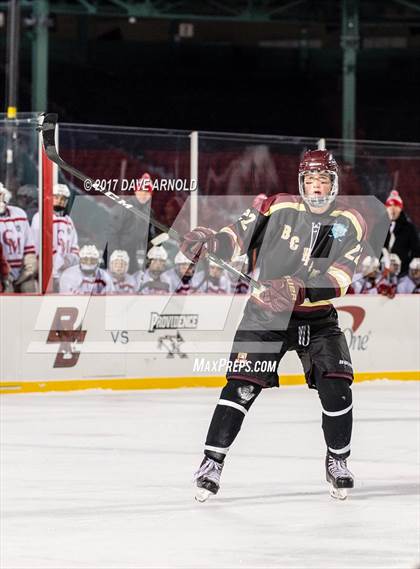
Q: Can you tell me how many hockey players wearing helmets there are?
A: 12